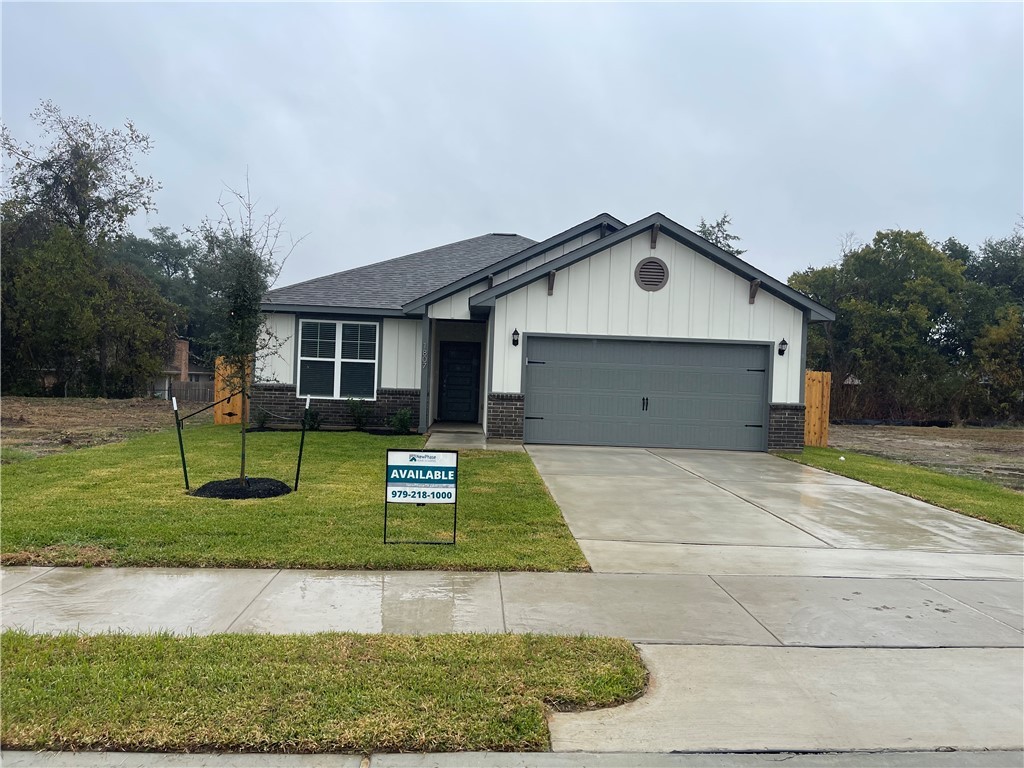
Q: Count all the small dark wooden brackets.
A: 5